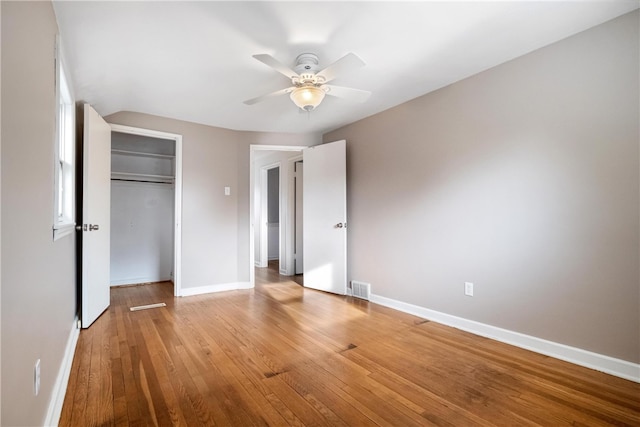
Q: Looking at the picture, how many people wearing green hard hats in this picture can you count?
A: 0